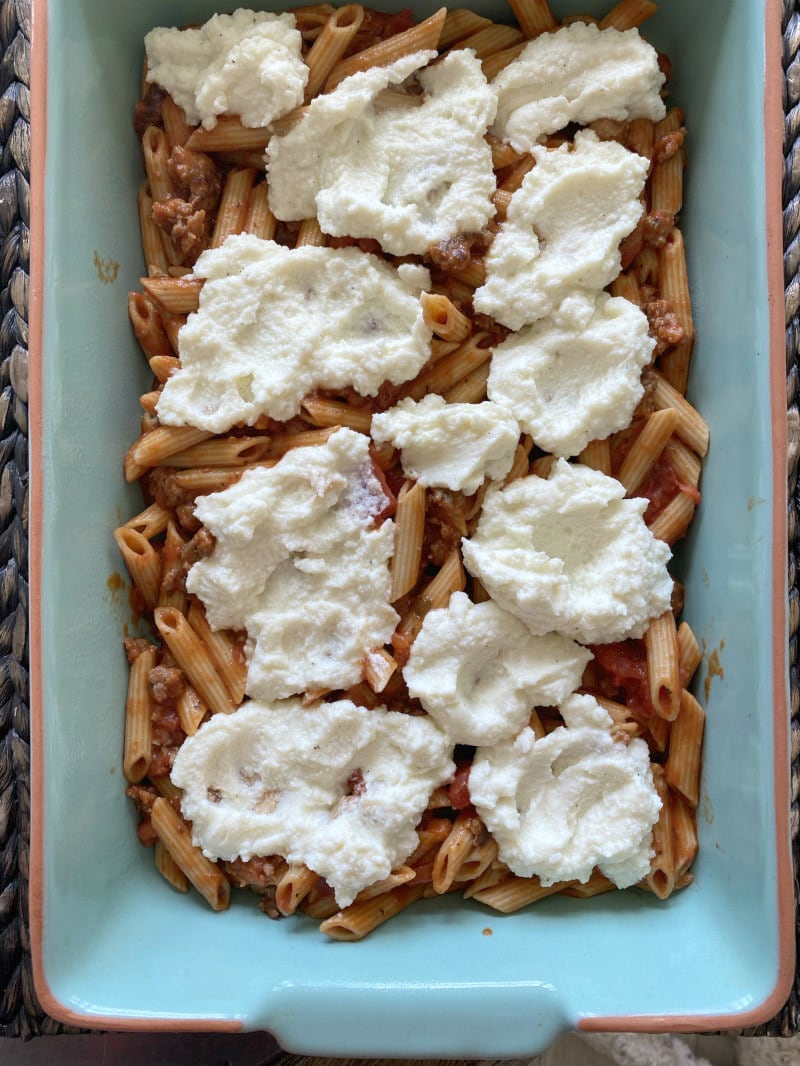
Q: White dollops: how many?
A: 12